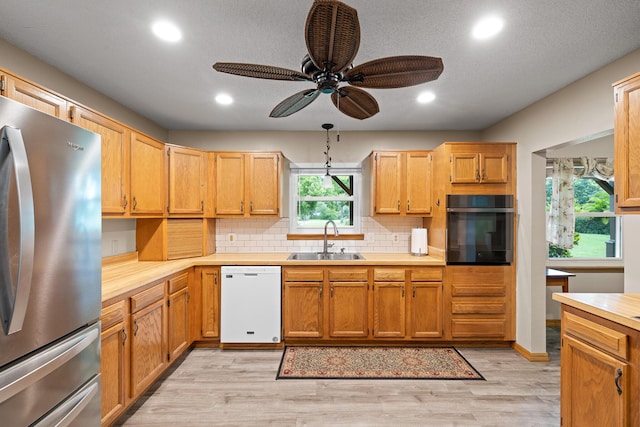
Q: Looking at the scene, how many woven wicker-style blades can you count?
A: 5